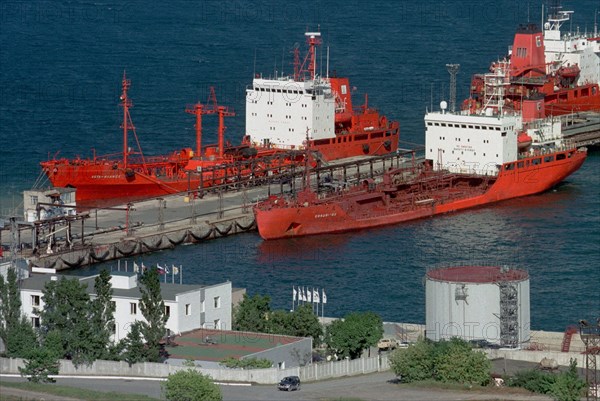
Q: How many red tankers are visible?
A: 3